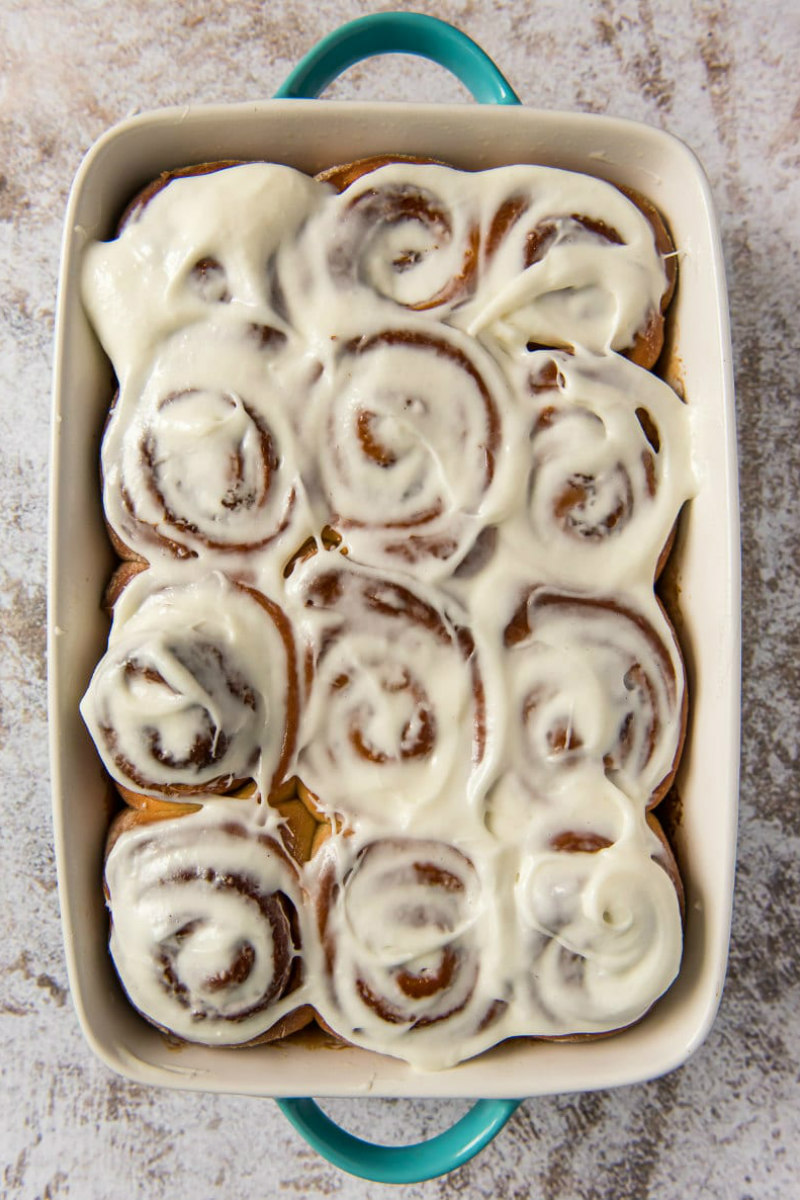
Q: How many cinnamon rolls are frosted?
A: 12